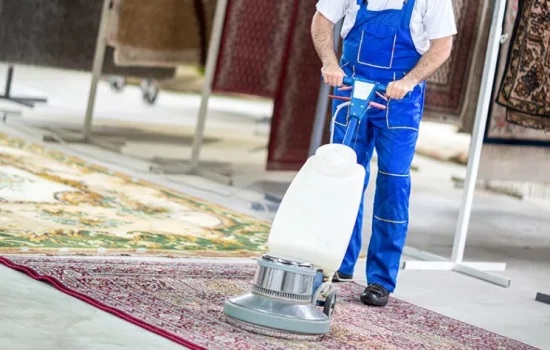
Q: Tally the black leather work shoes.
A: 2